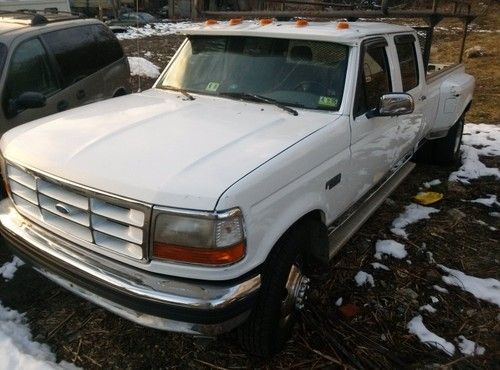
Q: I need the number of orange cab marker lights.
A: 5